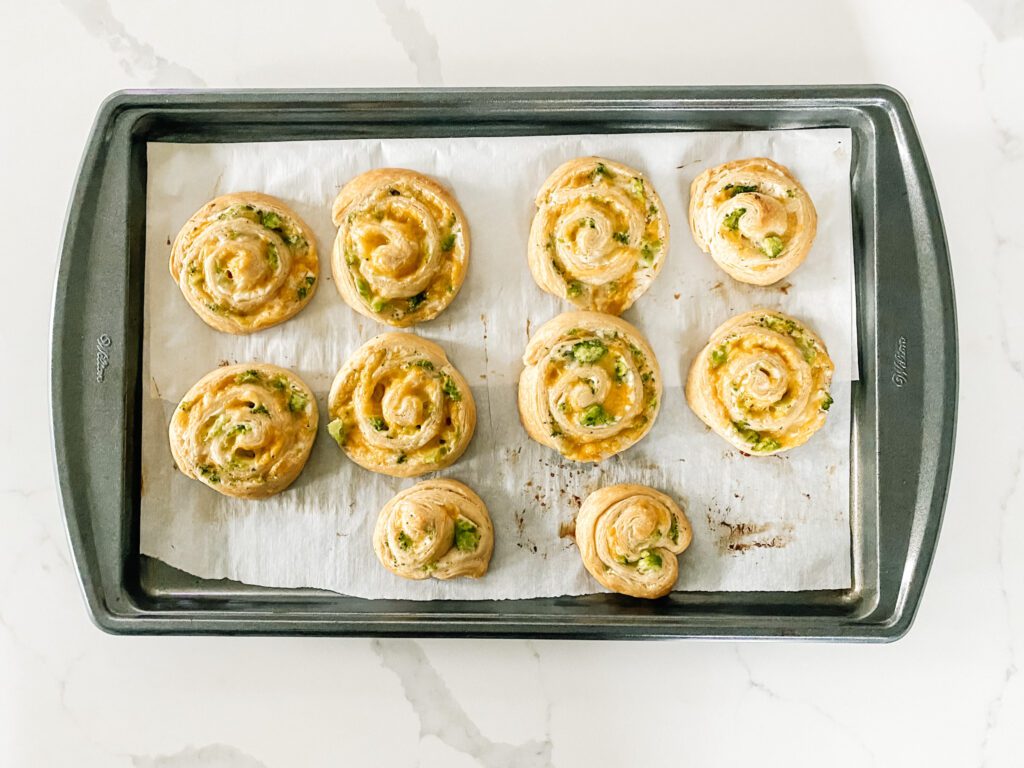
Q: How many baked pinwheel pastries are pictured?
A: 10